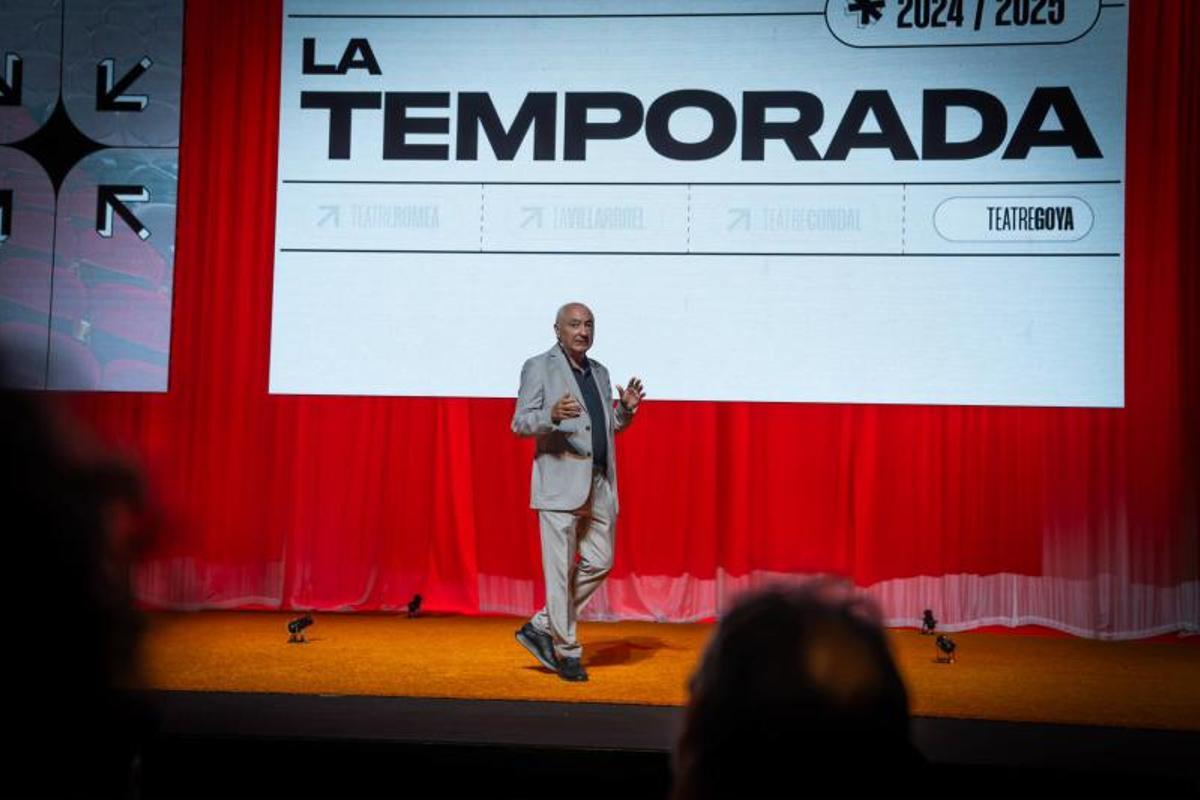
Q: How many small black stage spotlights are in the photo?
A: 4